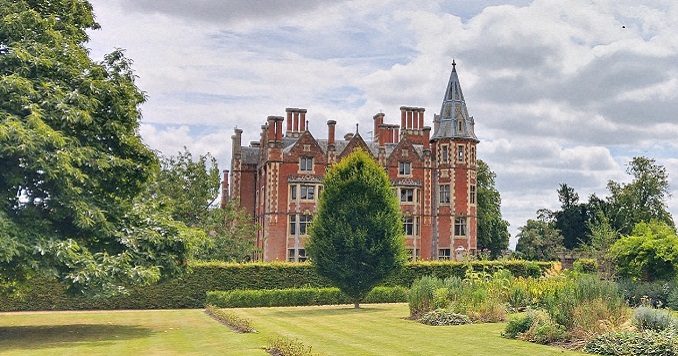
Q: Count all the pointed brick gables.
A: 3